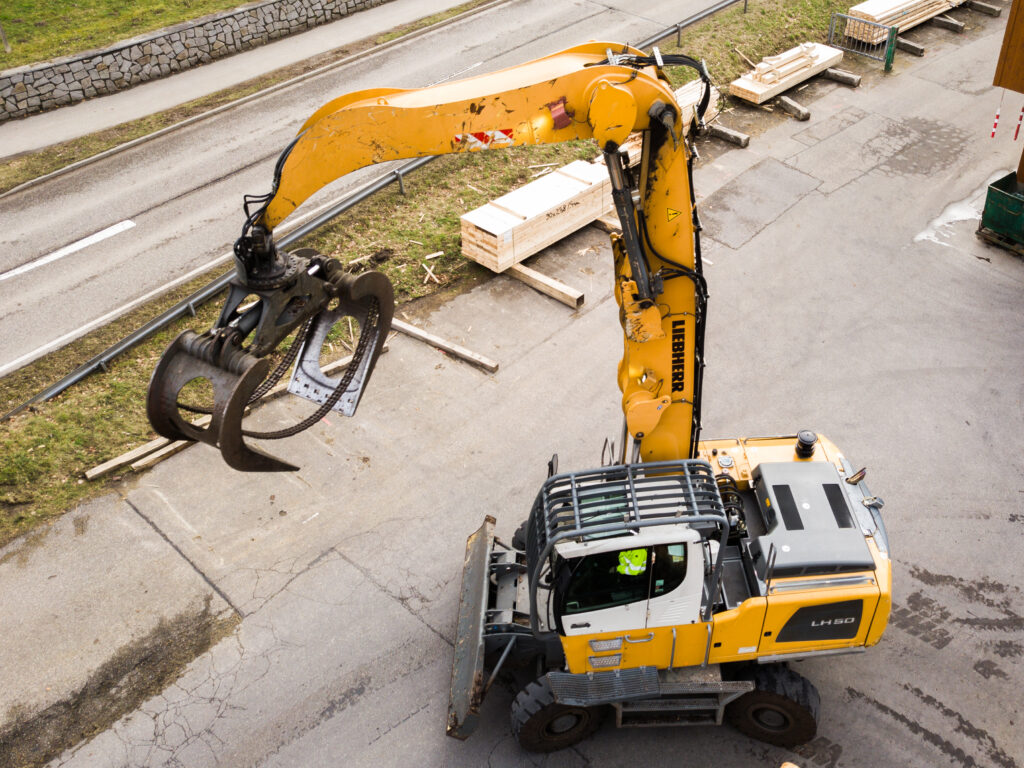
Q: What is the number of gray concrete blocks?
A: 6